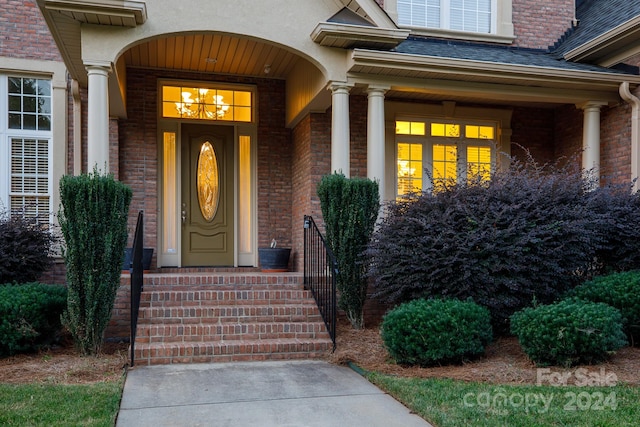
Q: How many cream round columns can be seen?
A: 4